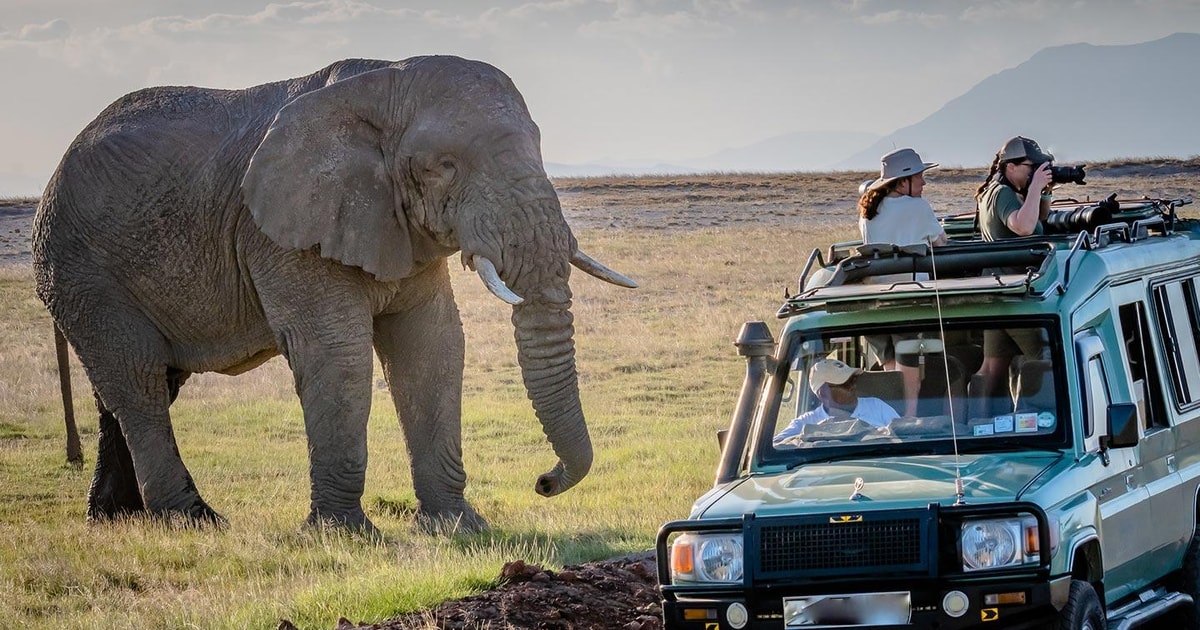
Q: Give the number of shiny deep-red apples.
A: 0